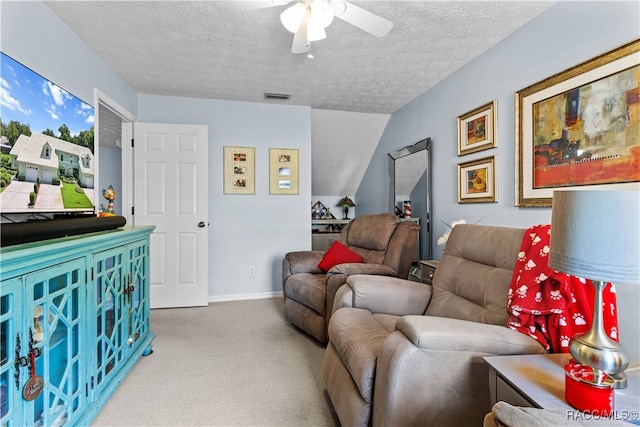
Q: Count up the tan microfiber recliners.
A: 2